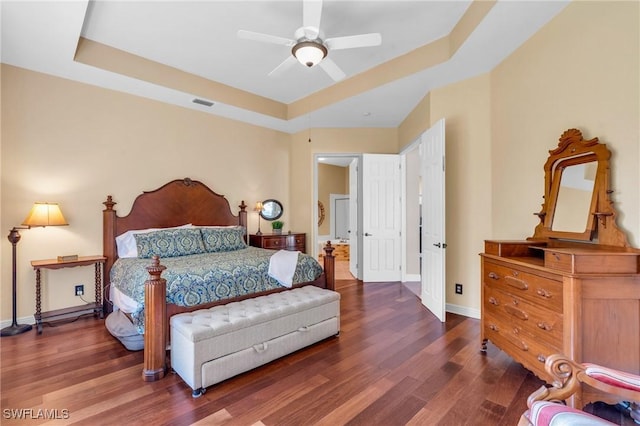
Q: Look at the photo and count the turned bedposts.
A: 4